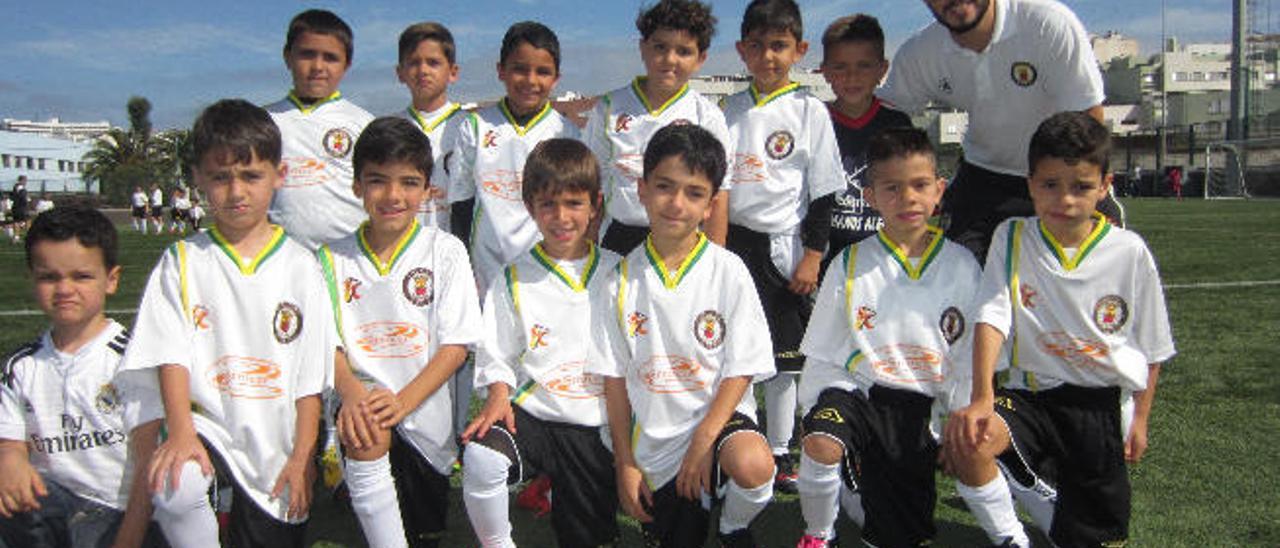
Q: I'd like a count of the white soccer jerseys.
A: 12